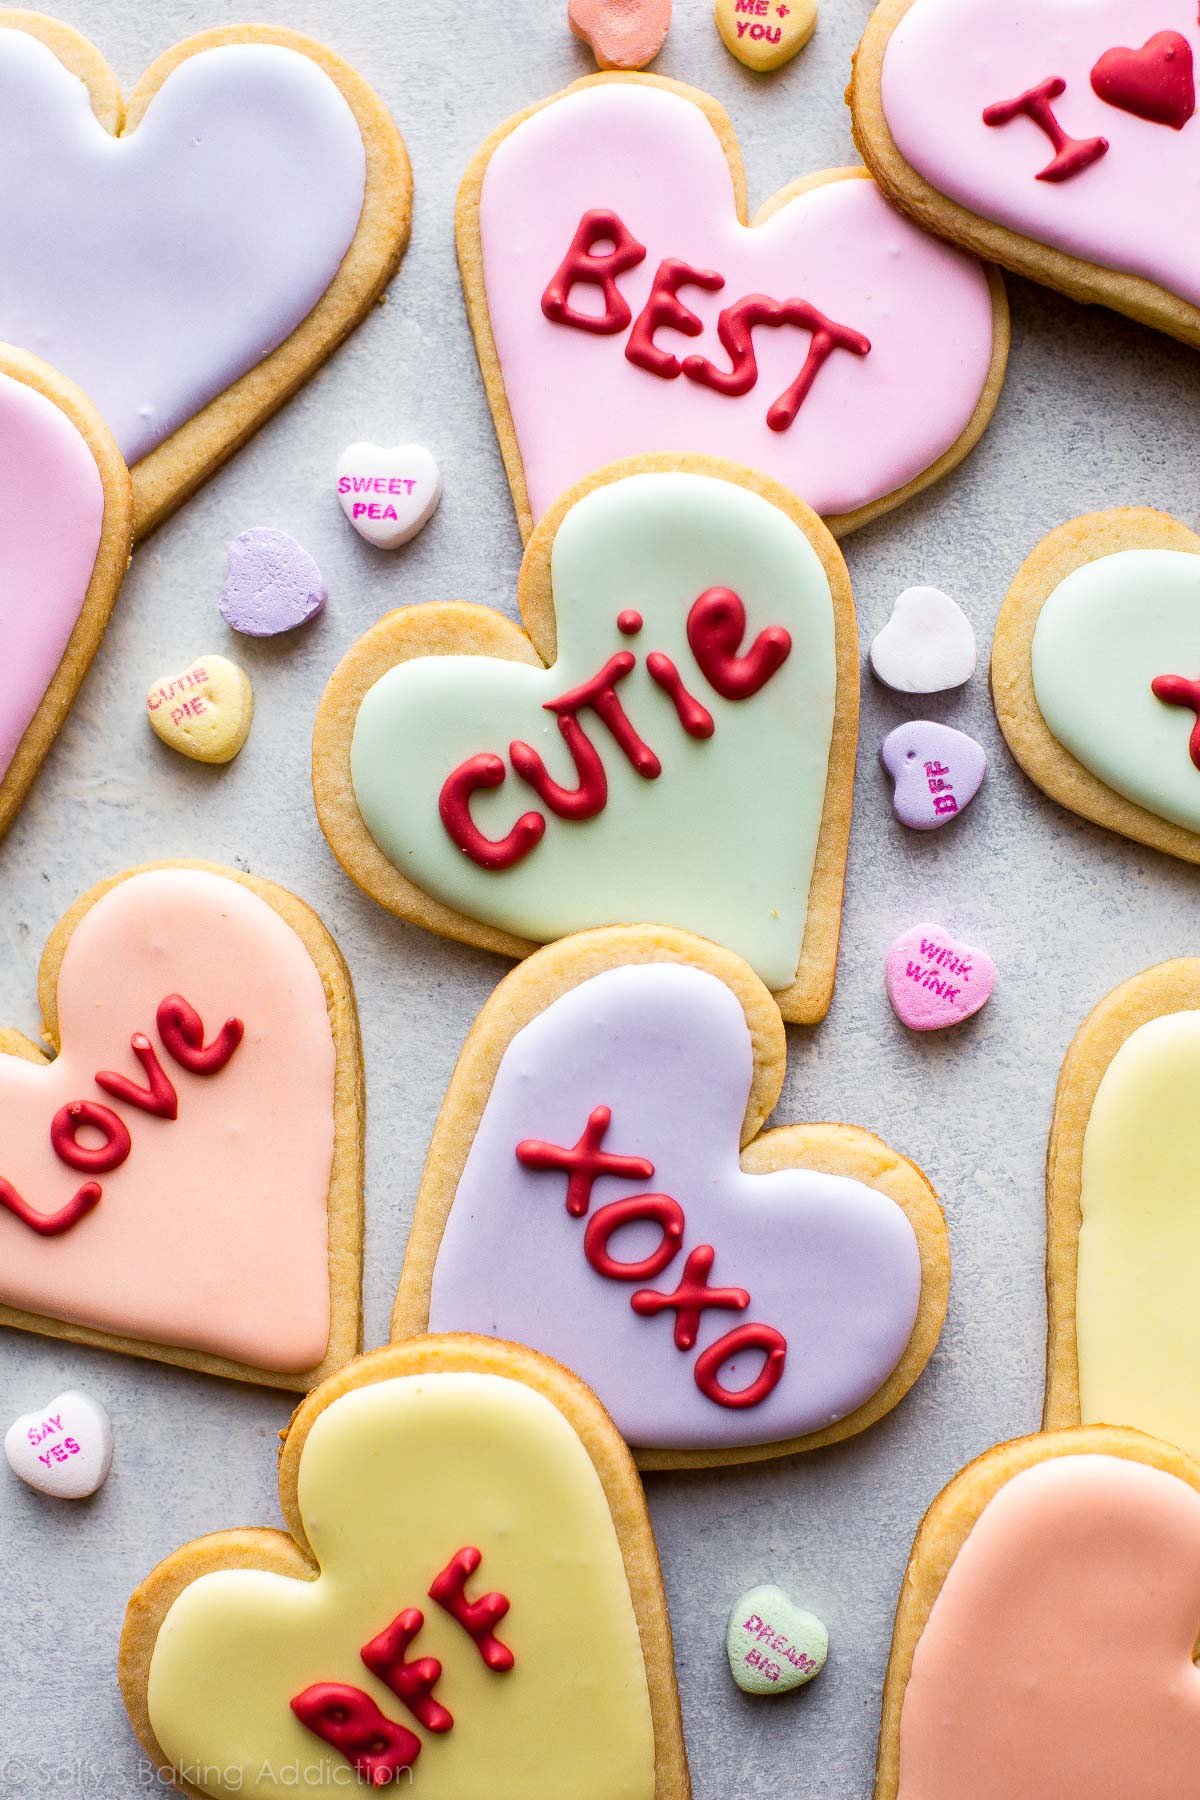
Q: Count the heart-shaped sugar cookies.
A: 11